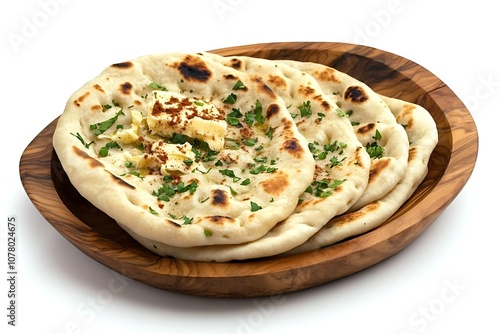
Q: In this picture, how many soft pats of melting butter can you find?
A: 2